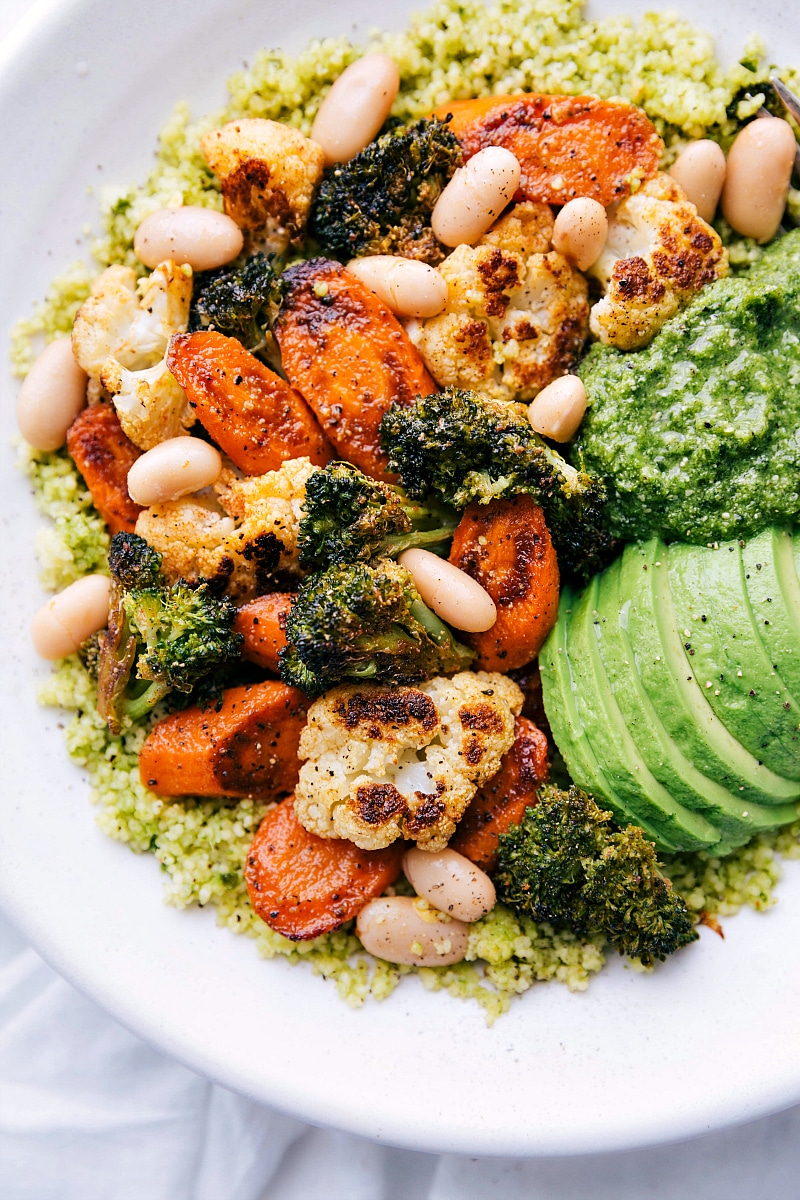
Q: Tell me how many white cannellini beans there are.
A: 14